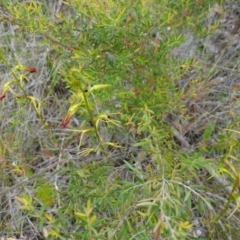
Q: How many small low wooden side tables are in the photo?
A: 0